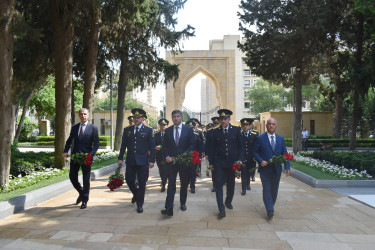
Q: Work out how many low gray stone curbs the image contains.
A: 2